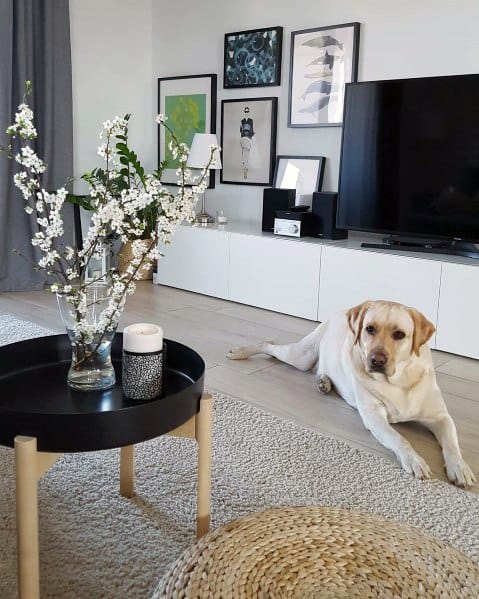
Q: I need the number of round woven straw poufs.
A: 1